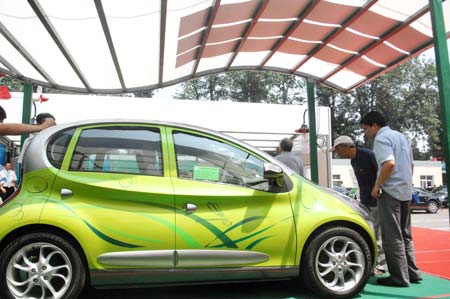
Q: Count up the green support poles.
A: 3